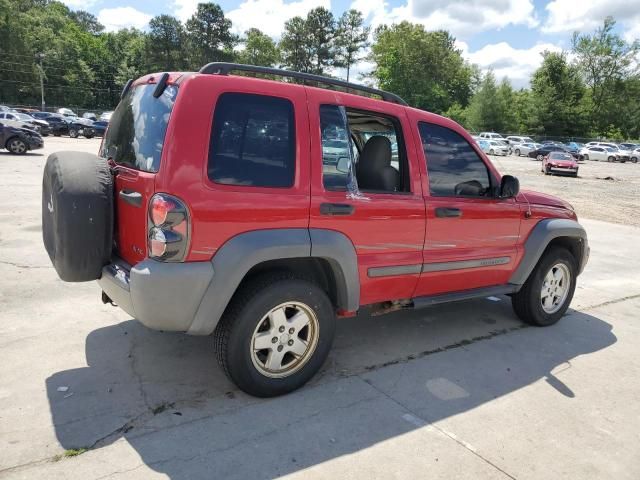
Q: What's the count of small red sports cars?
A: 1